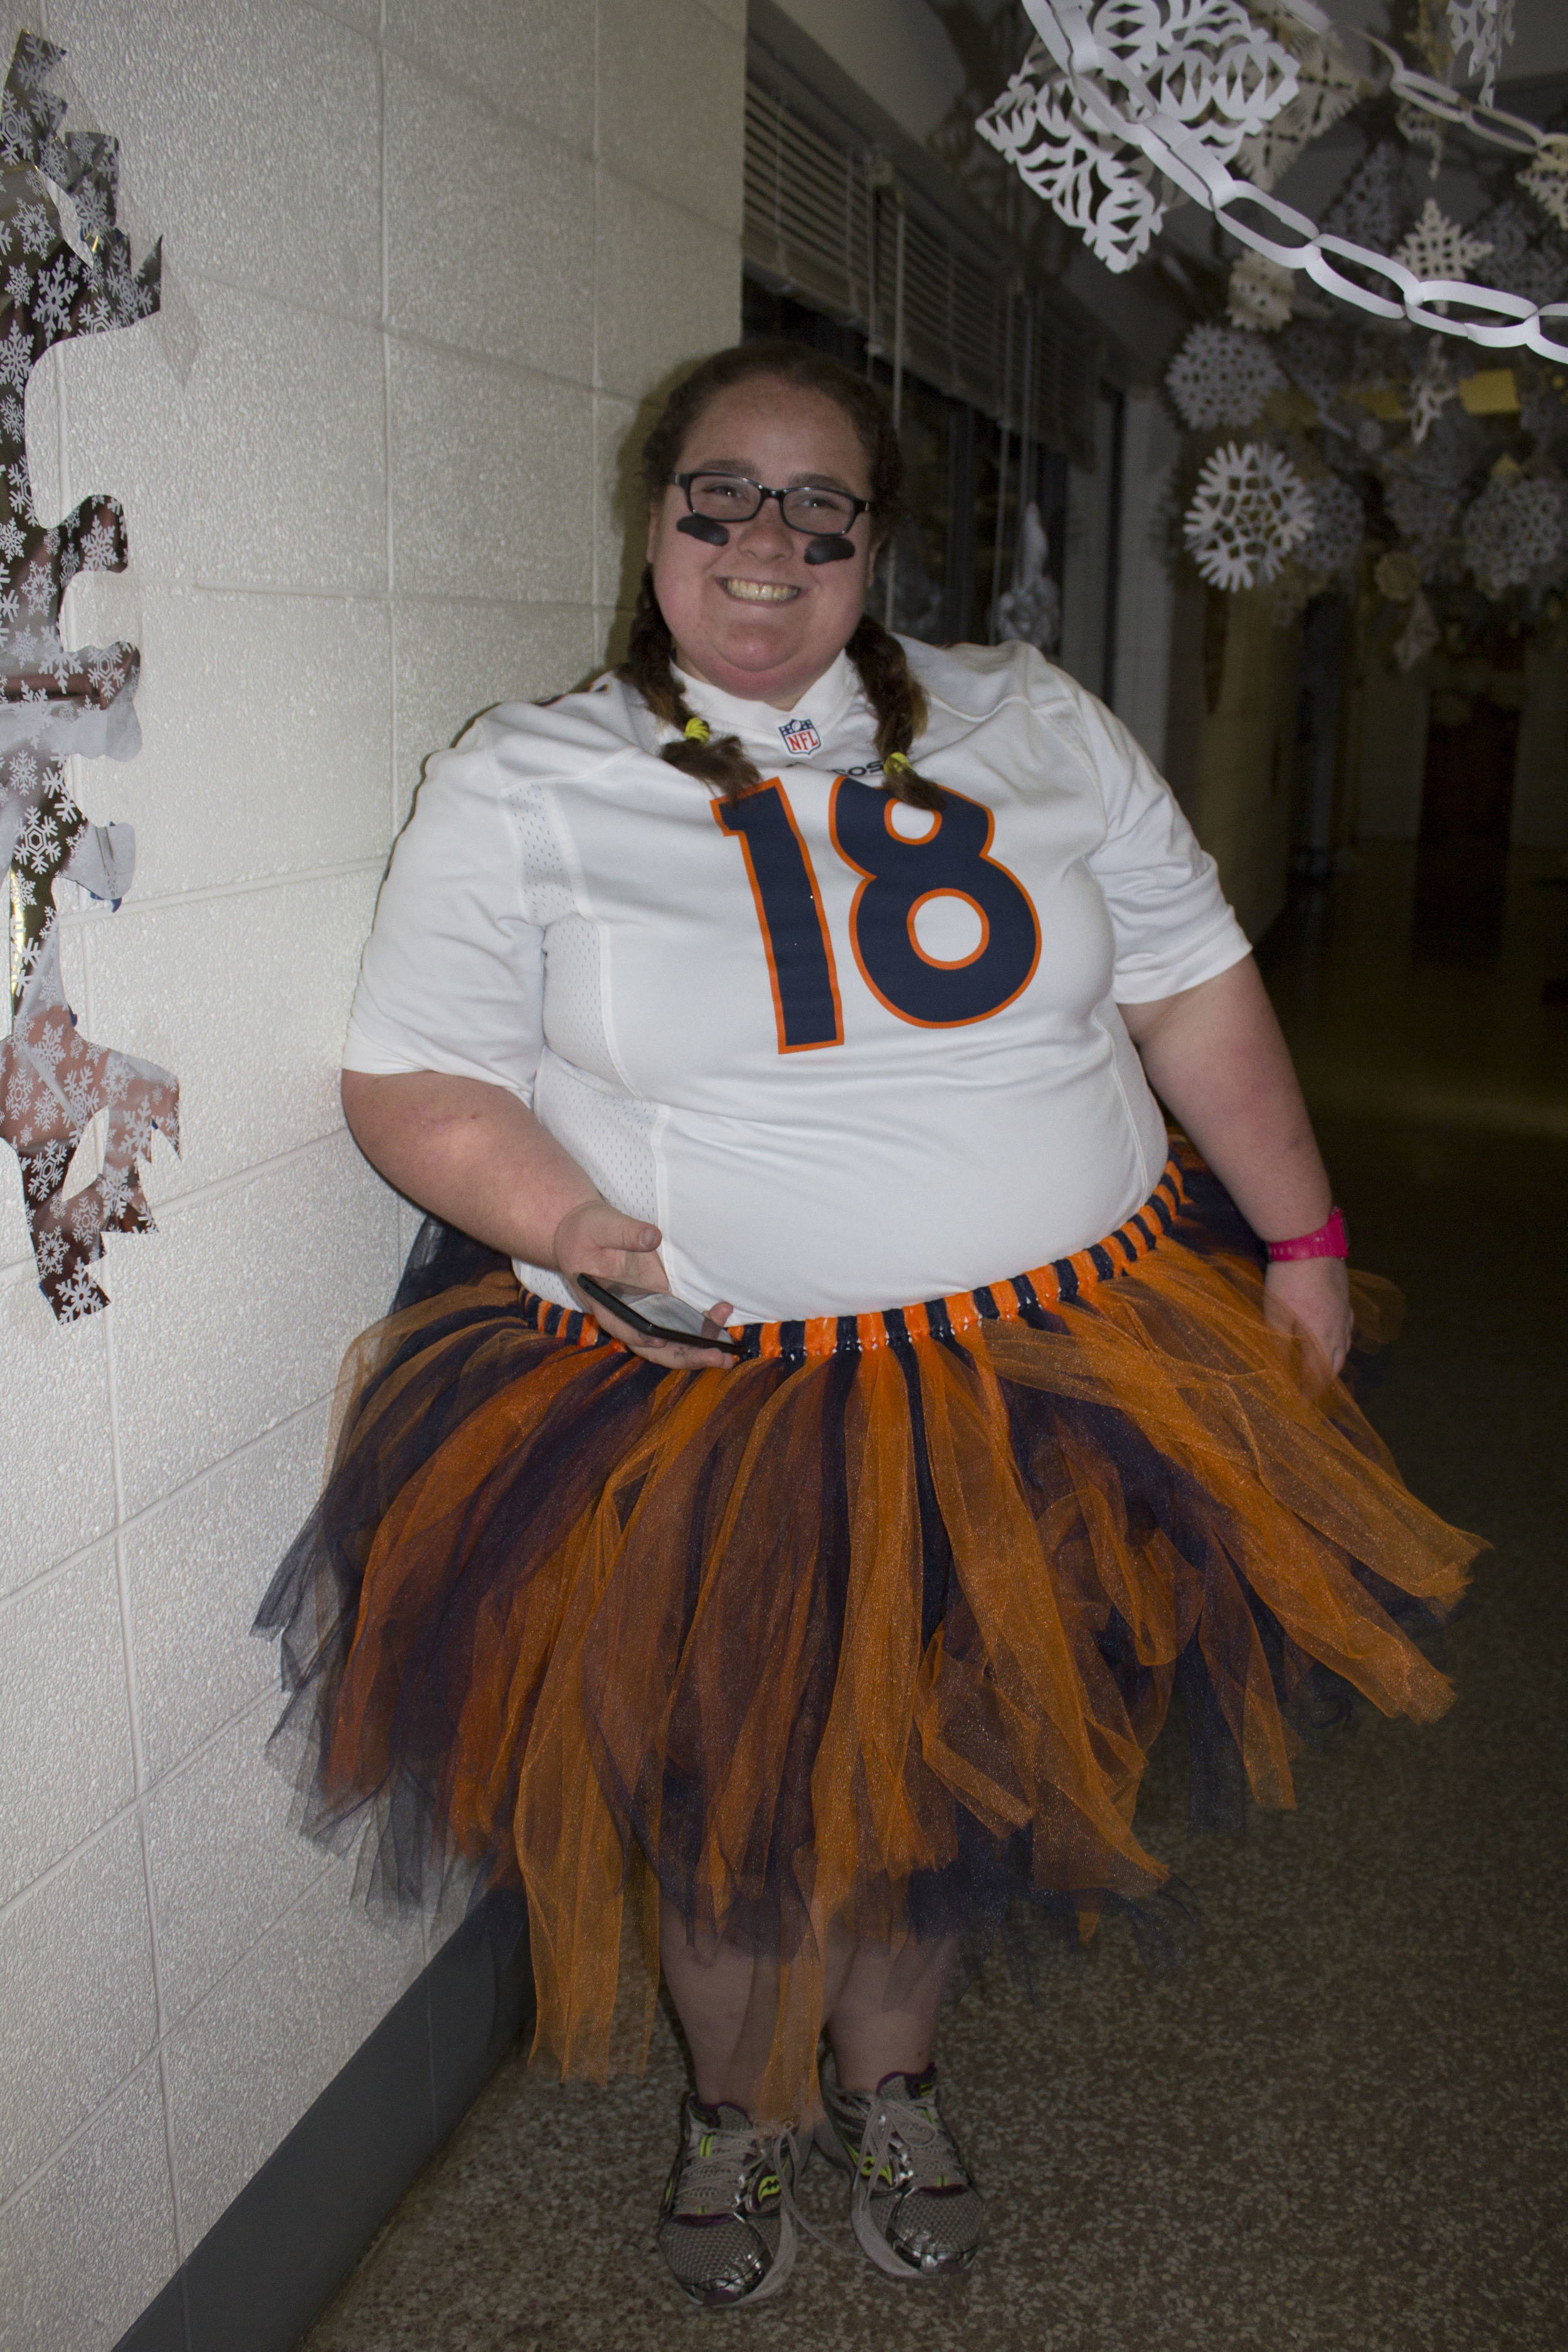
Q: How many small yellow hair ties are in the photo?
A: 2